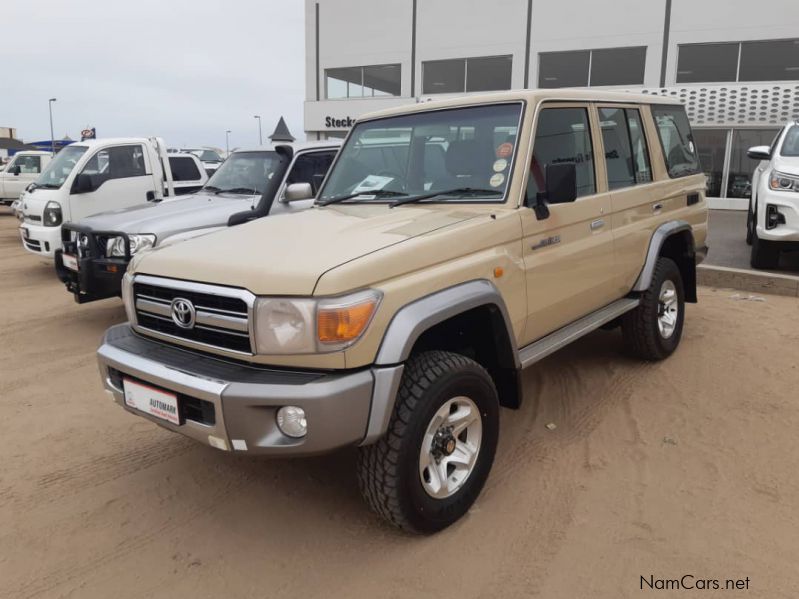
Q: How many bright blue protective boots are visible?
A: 0